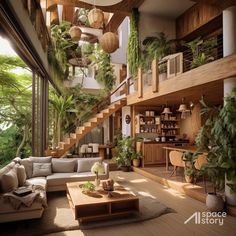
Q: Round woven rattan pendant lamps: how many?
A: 3